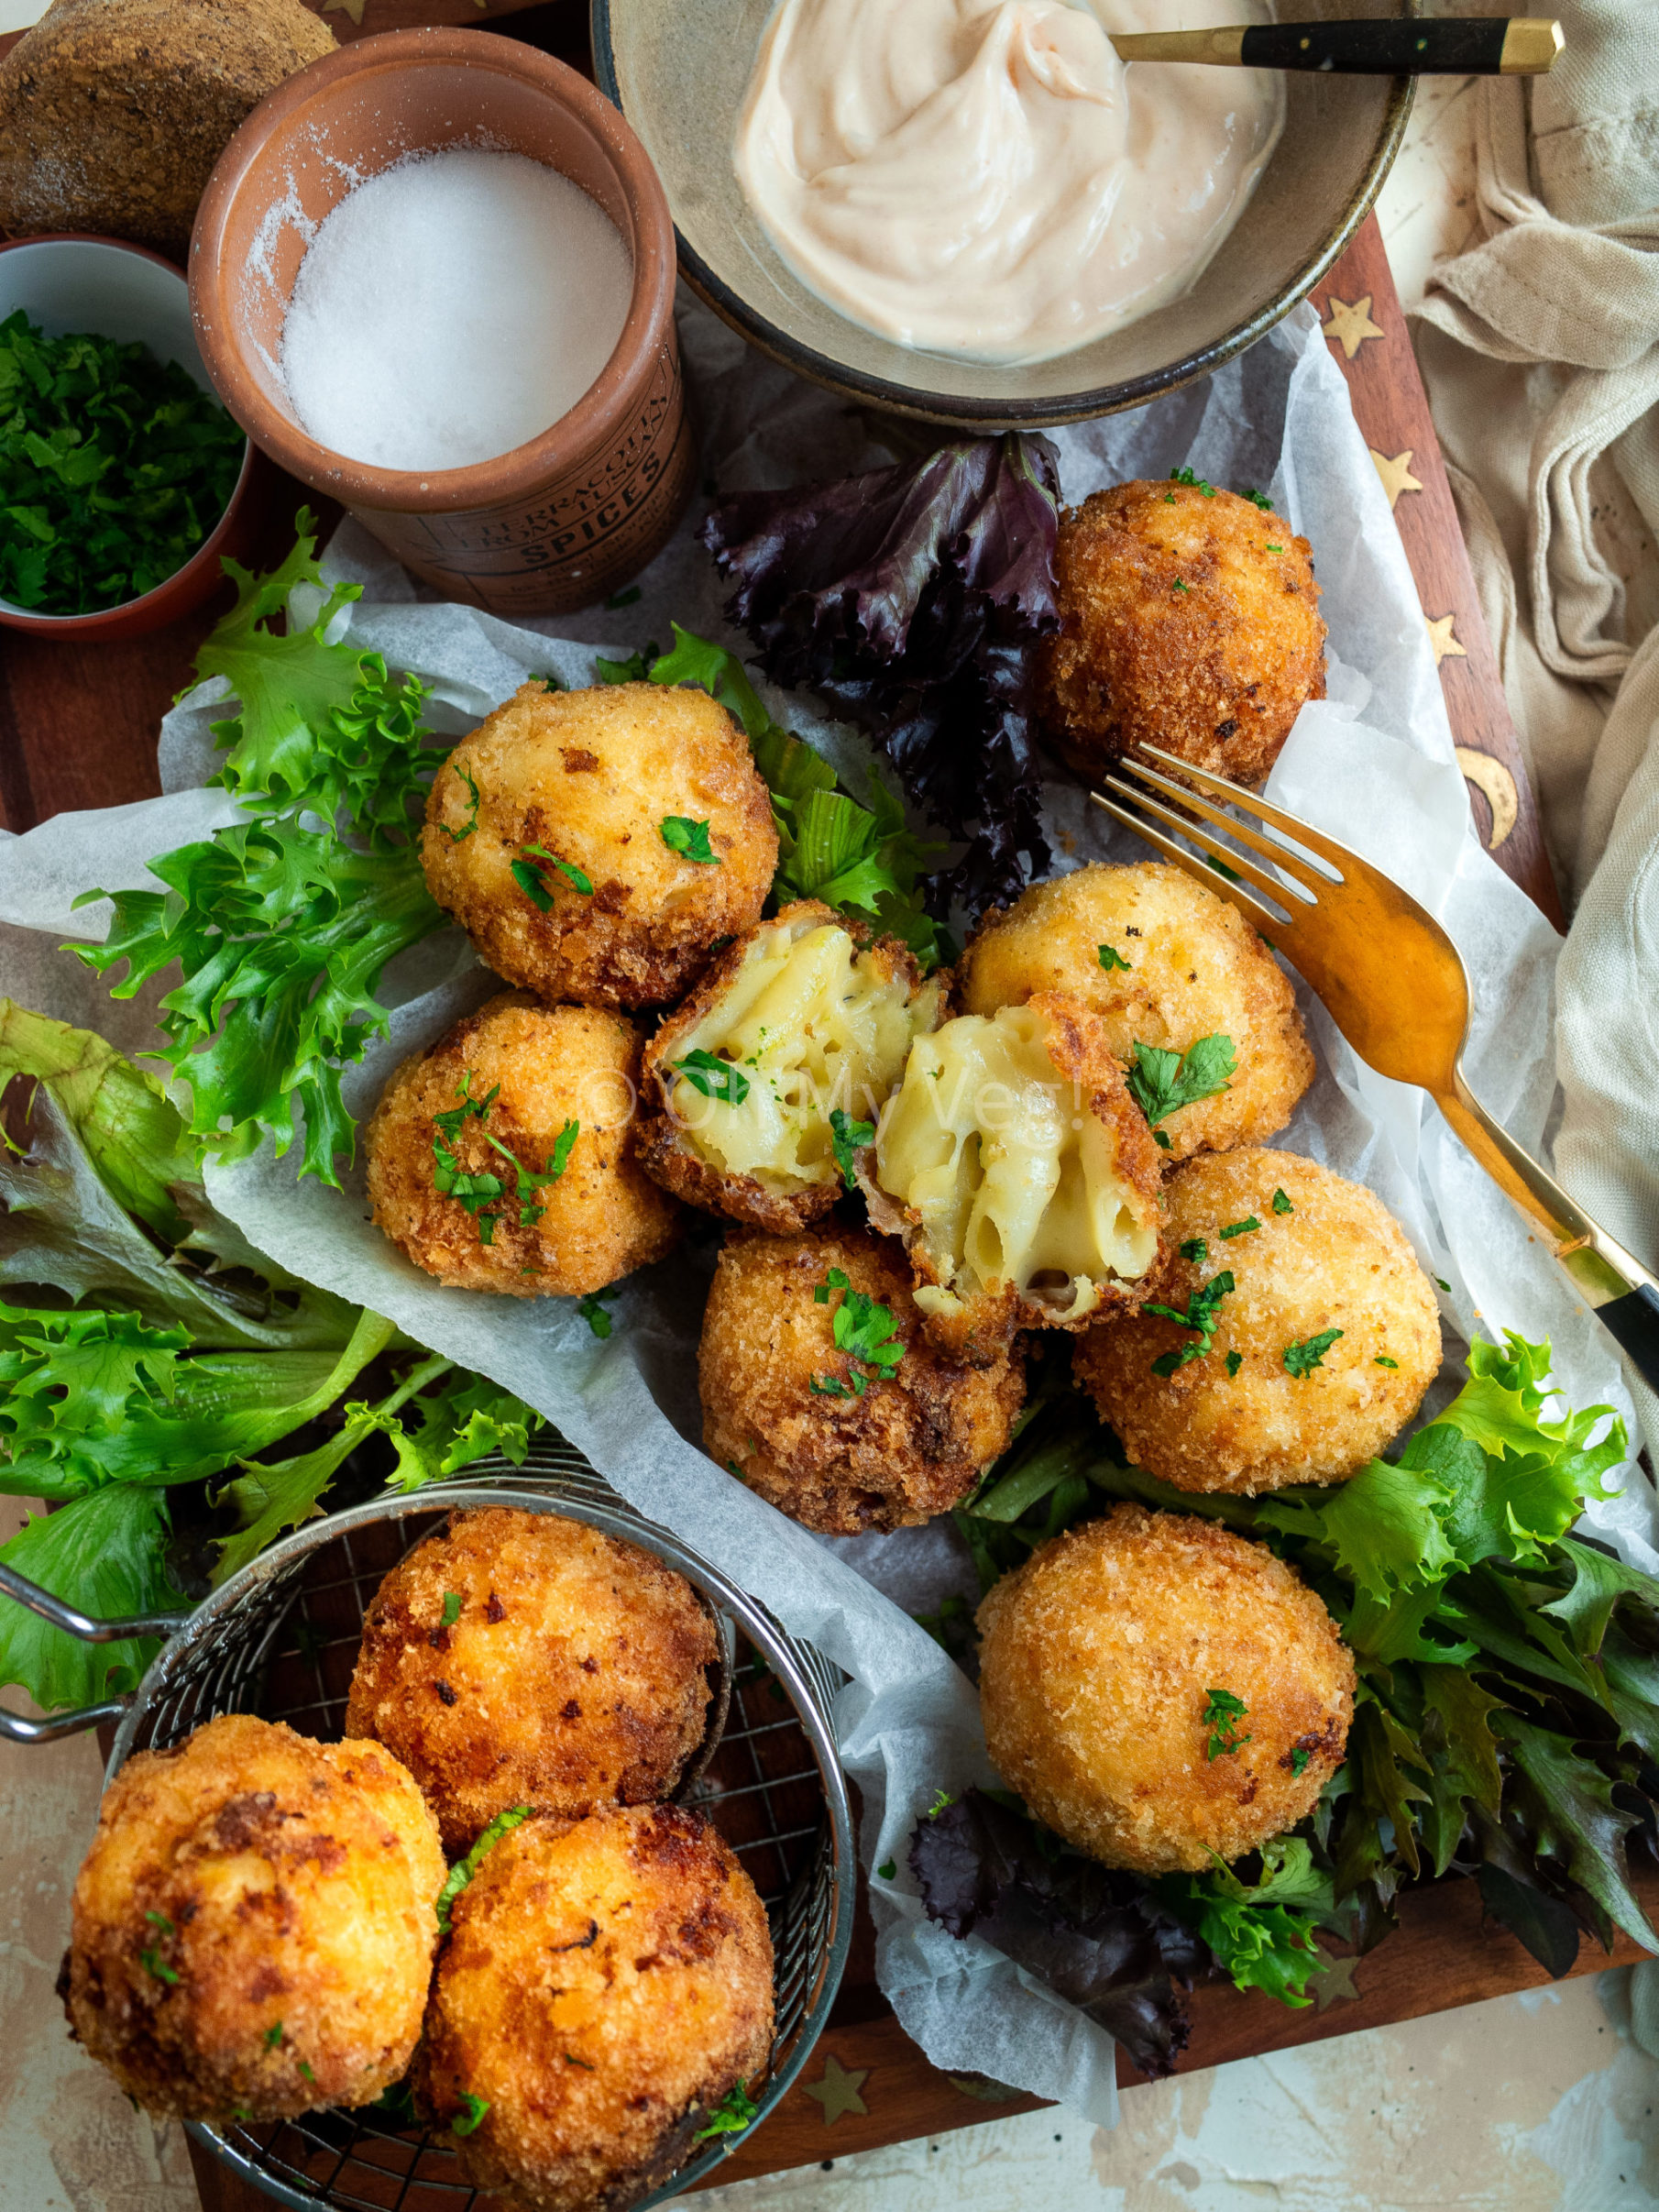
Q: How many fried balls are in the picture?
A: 11